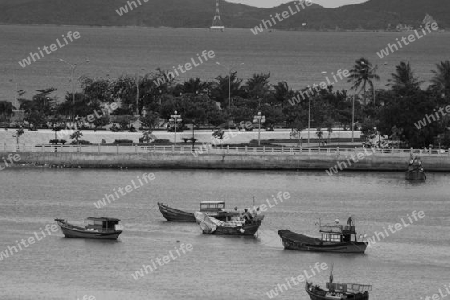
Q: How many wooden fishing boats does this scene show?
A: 6